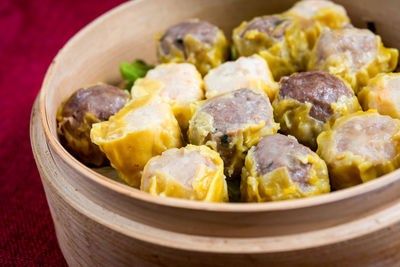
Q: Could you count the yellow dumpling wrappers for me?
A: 14